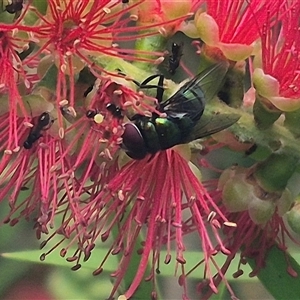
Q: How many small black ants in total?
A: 5